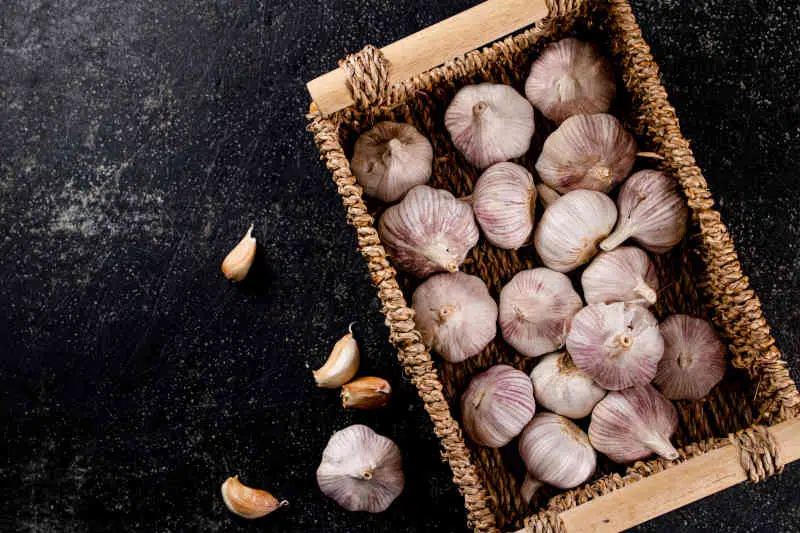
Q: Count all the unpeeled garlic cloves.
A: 4